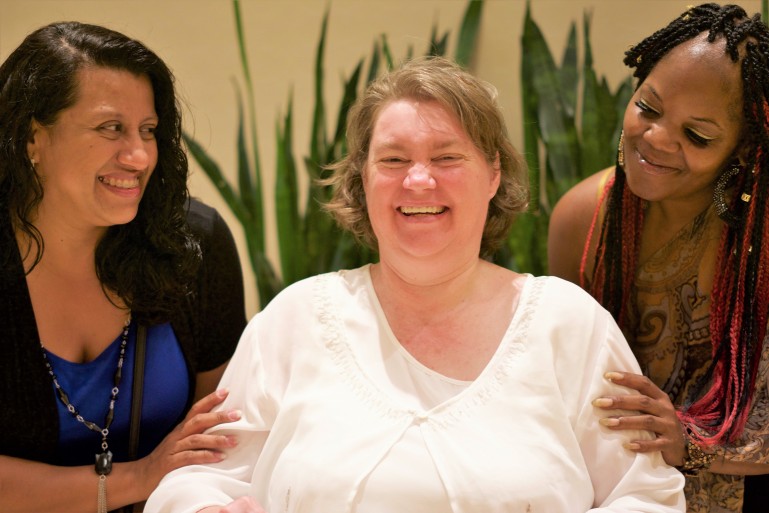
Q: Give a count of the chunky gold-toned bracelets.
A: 1